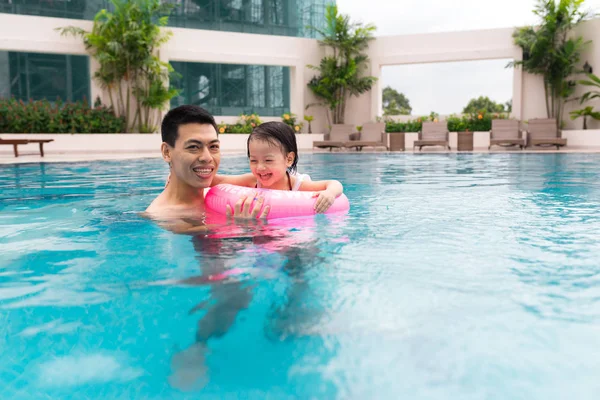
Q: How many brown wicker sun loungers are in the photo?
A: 5